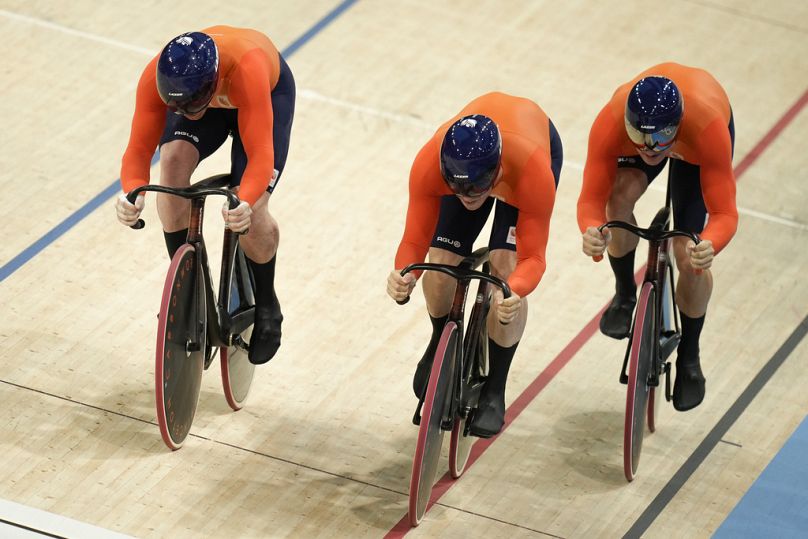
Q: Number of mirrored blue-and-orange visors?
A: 1